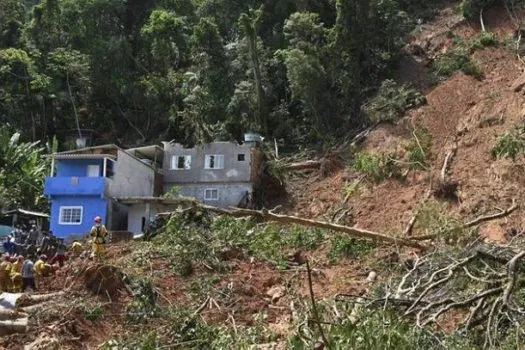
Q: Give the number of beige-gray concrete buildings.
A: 1